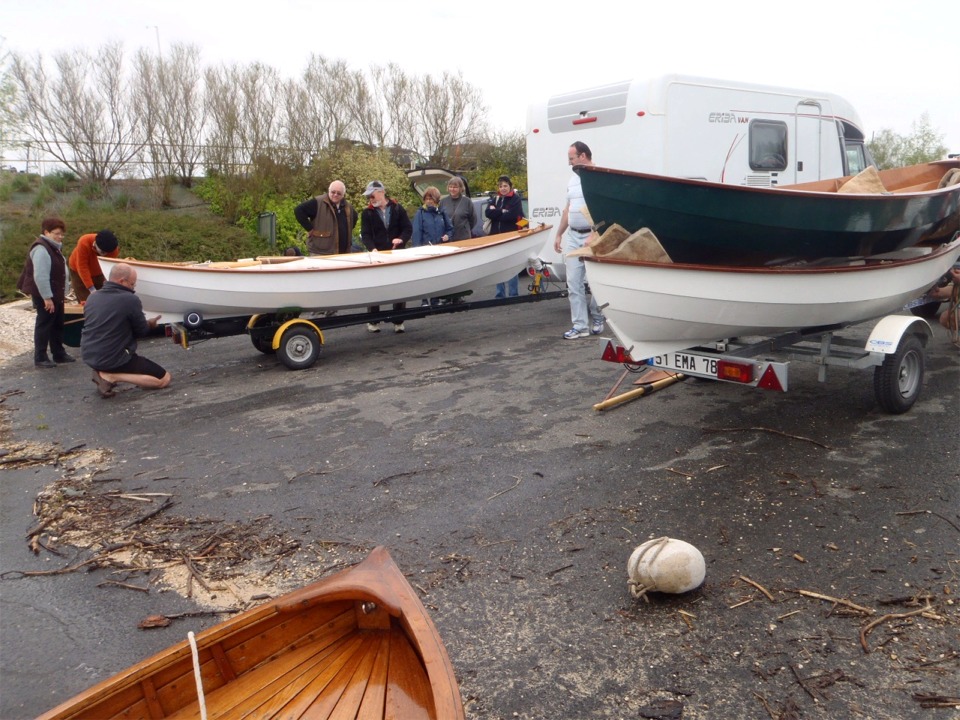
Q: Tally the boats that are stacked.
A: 2